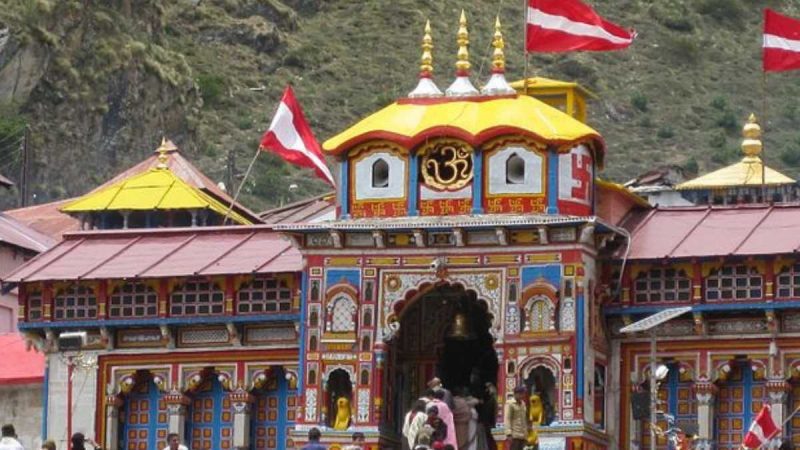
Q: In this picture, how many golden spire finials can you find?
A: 5